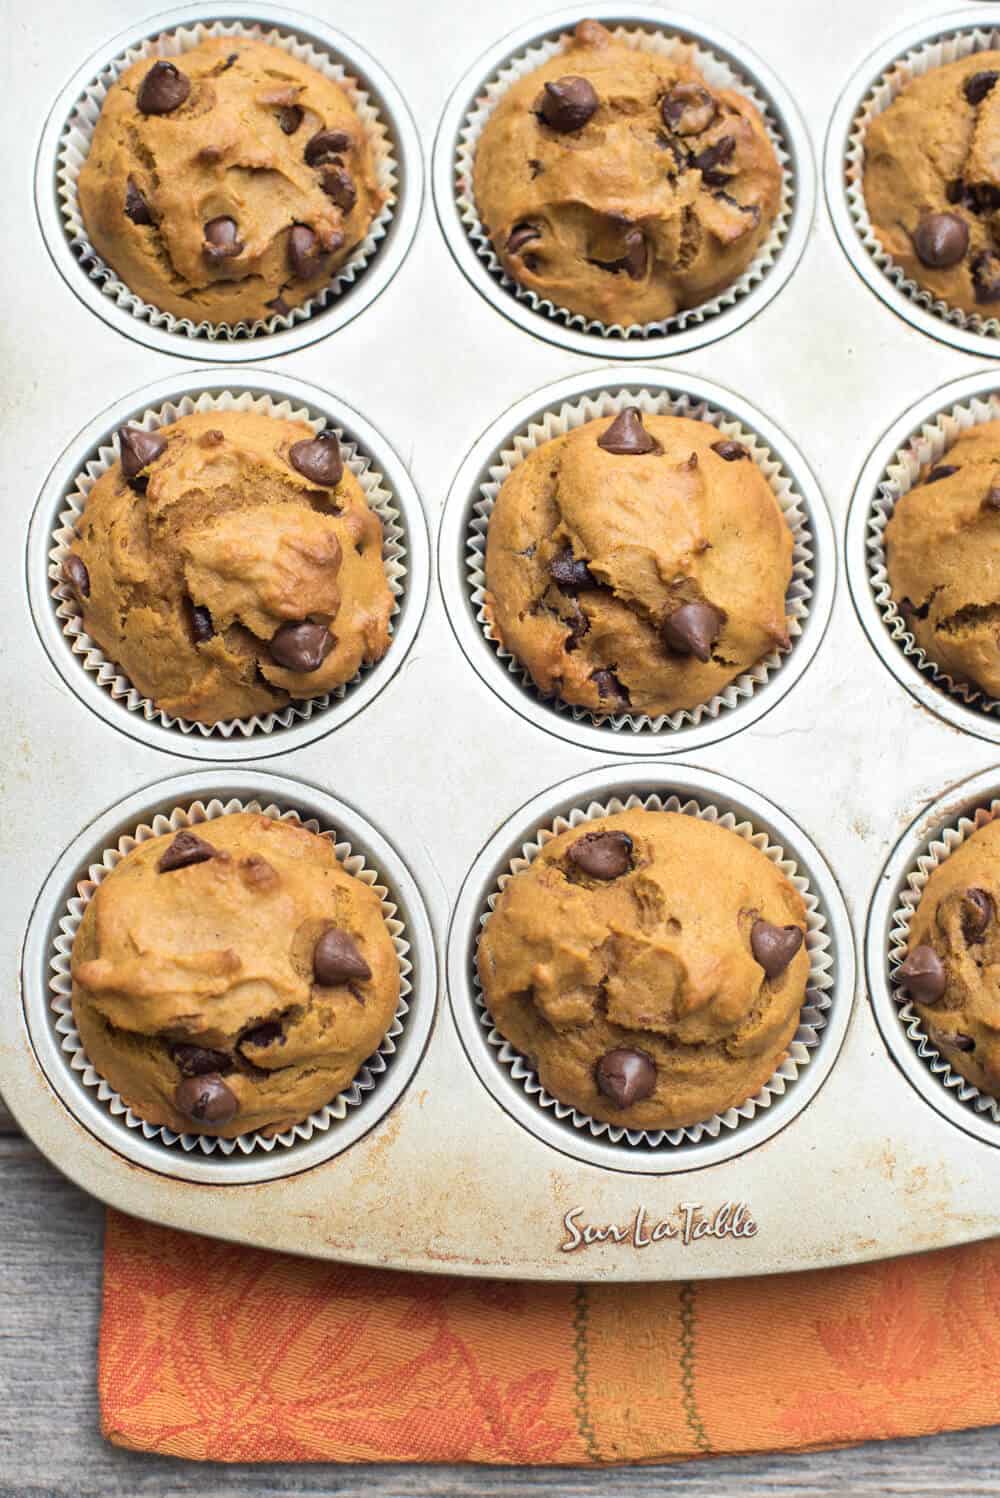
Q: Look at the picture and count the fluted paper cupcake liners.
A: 9